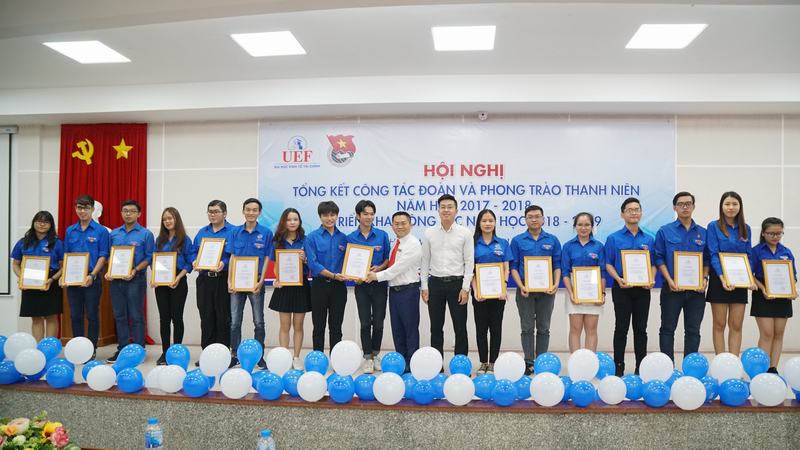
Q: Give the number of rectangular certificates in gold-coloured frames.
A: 15